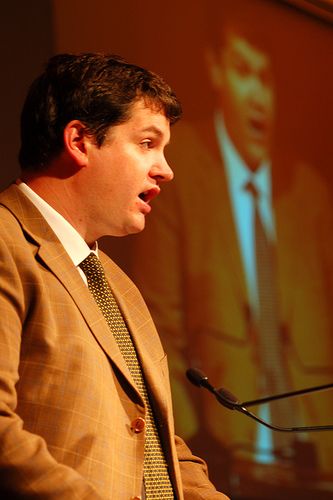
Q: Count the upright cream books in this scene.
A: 0